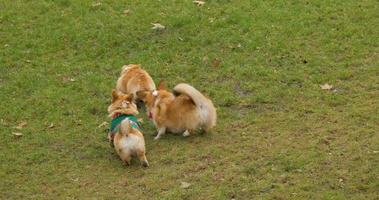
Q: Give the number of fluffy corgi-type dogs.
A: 3